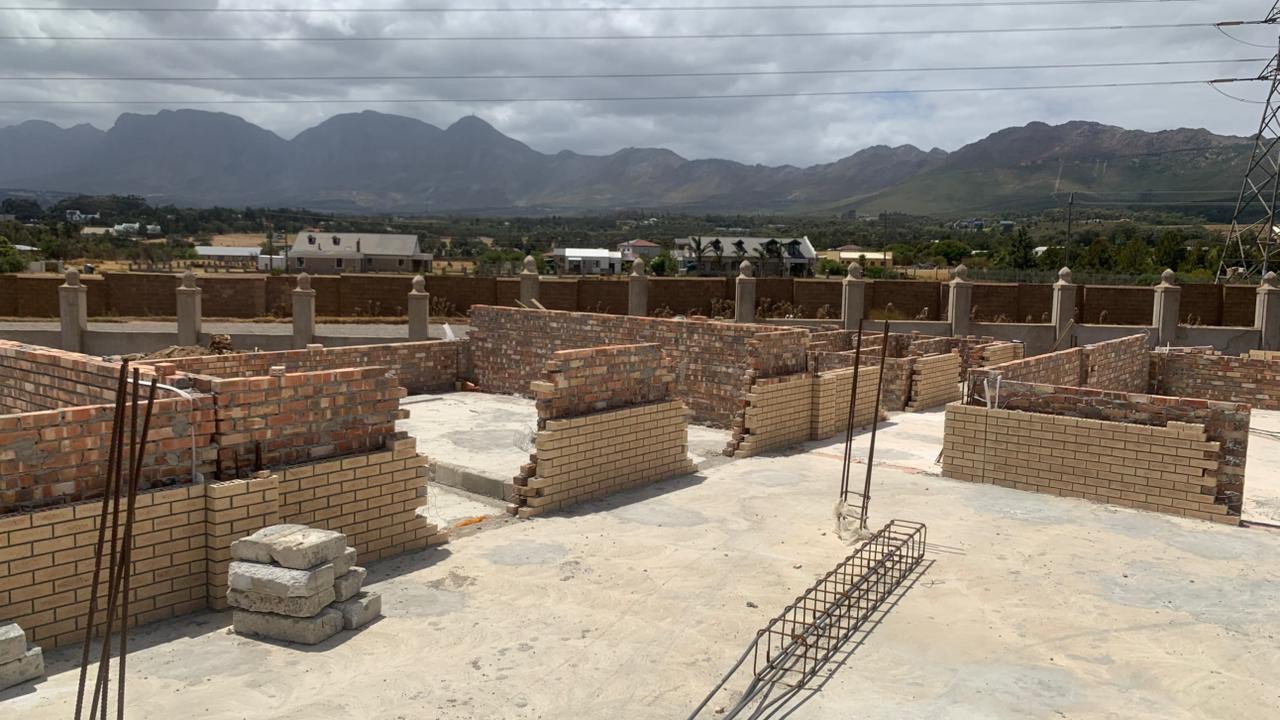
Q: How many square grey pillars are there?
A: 12